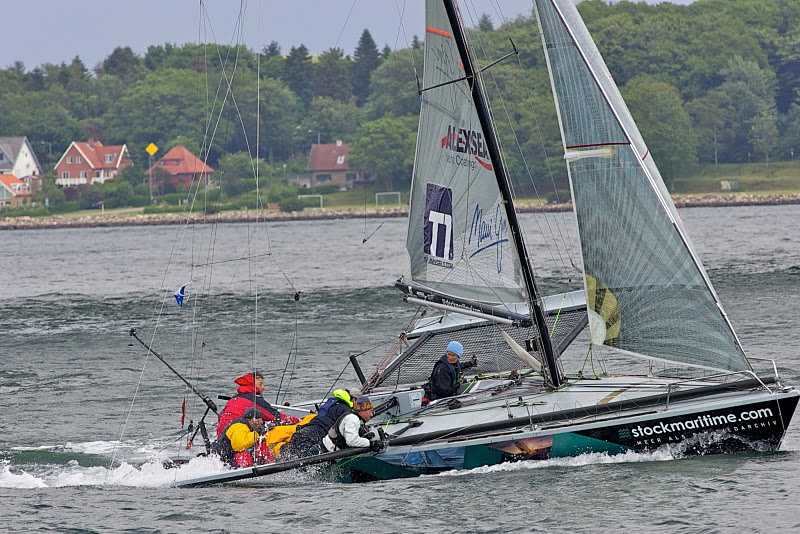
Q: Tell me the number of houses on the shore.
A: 5